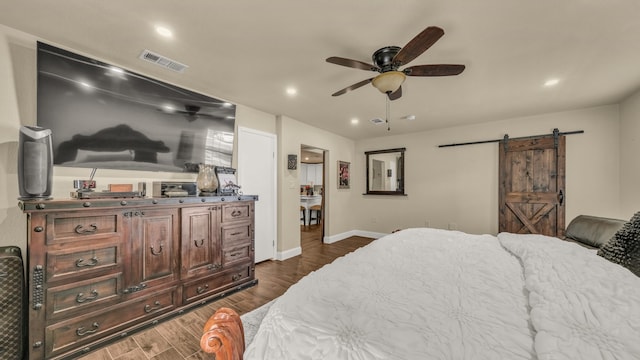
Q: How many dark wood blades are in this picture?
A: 5